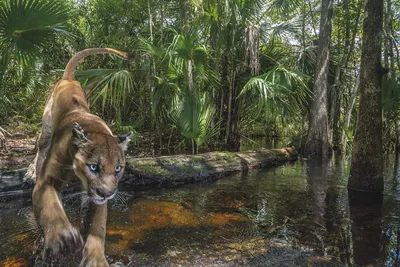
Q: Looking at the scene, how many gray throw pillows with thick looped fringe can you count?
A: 0